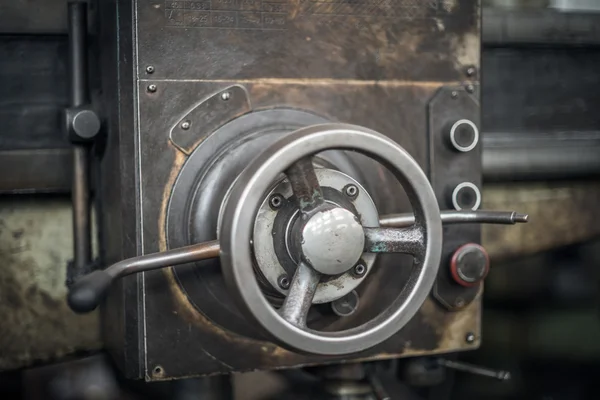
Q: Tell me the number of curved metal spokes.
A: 3